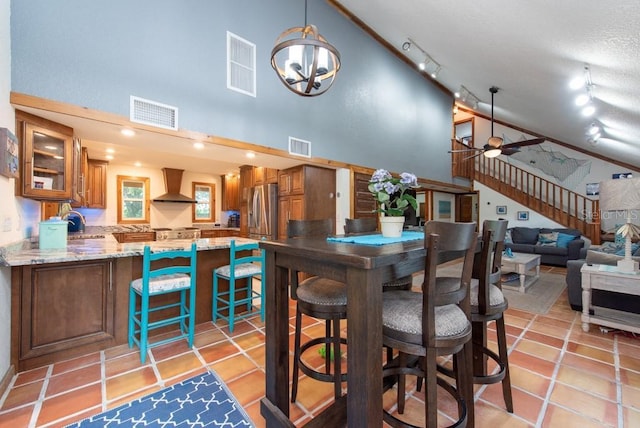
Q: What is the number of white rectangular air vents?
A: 3